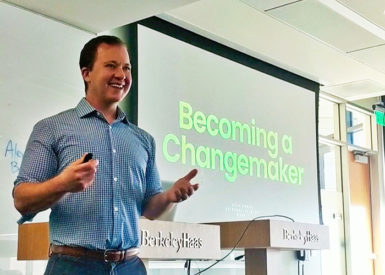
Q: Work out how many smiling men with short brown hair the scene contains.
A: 1